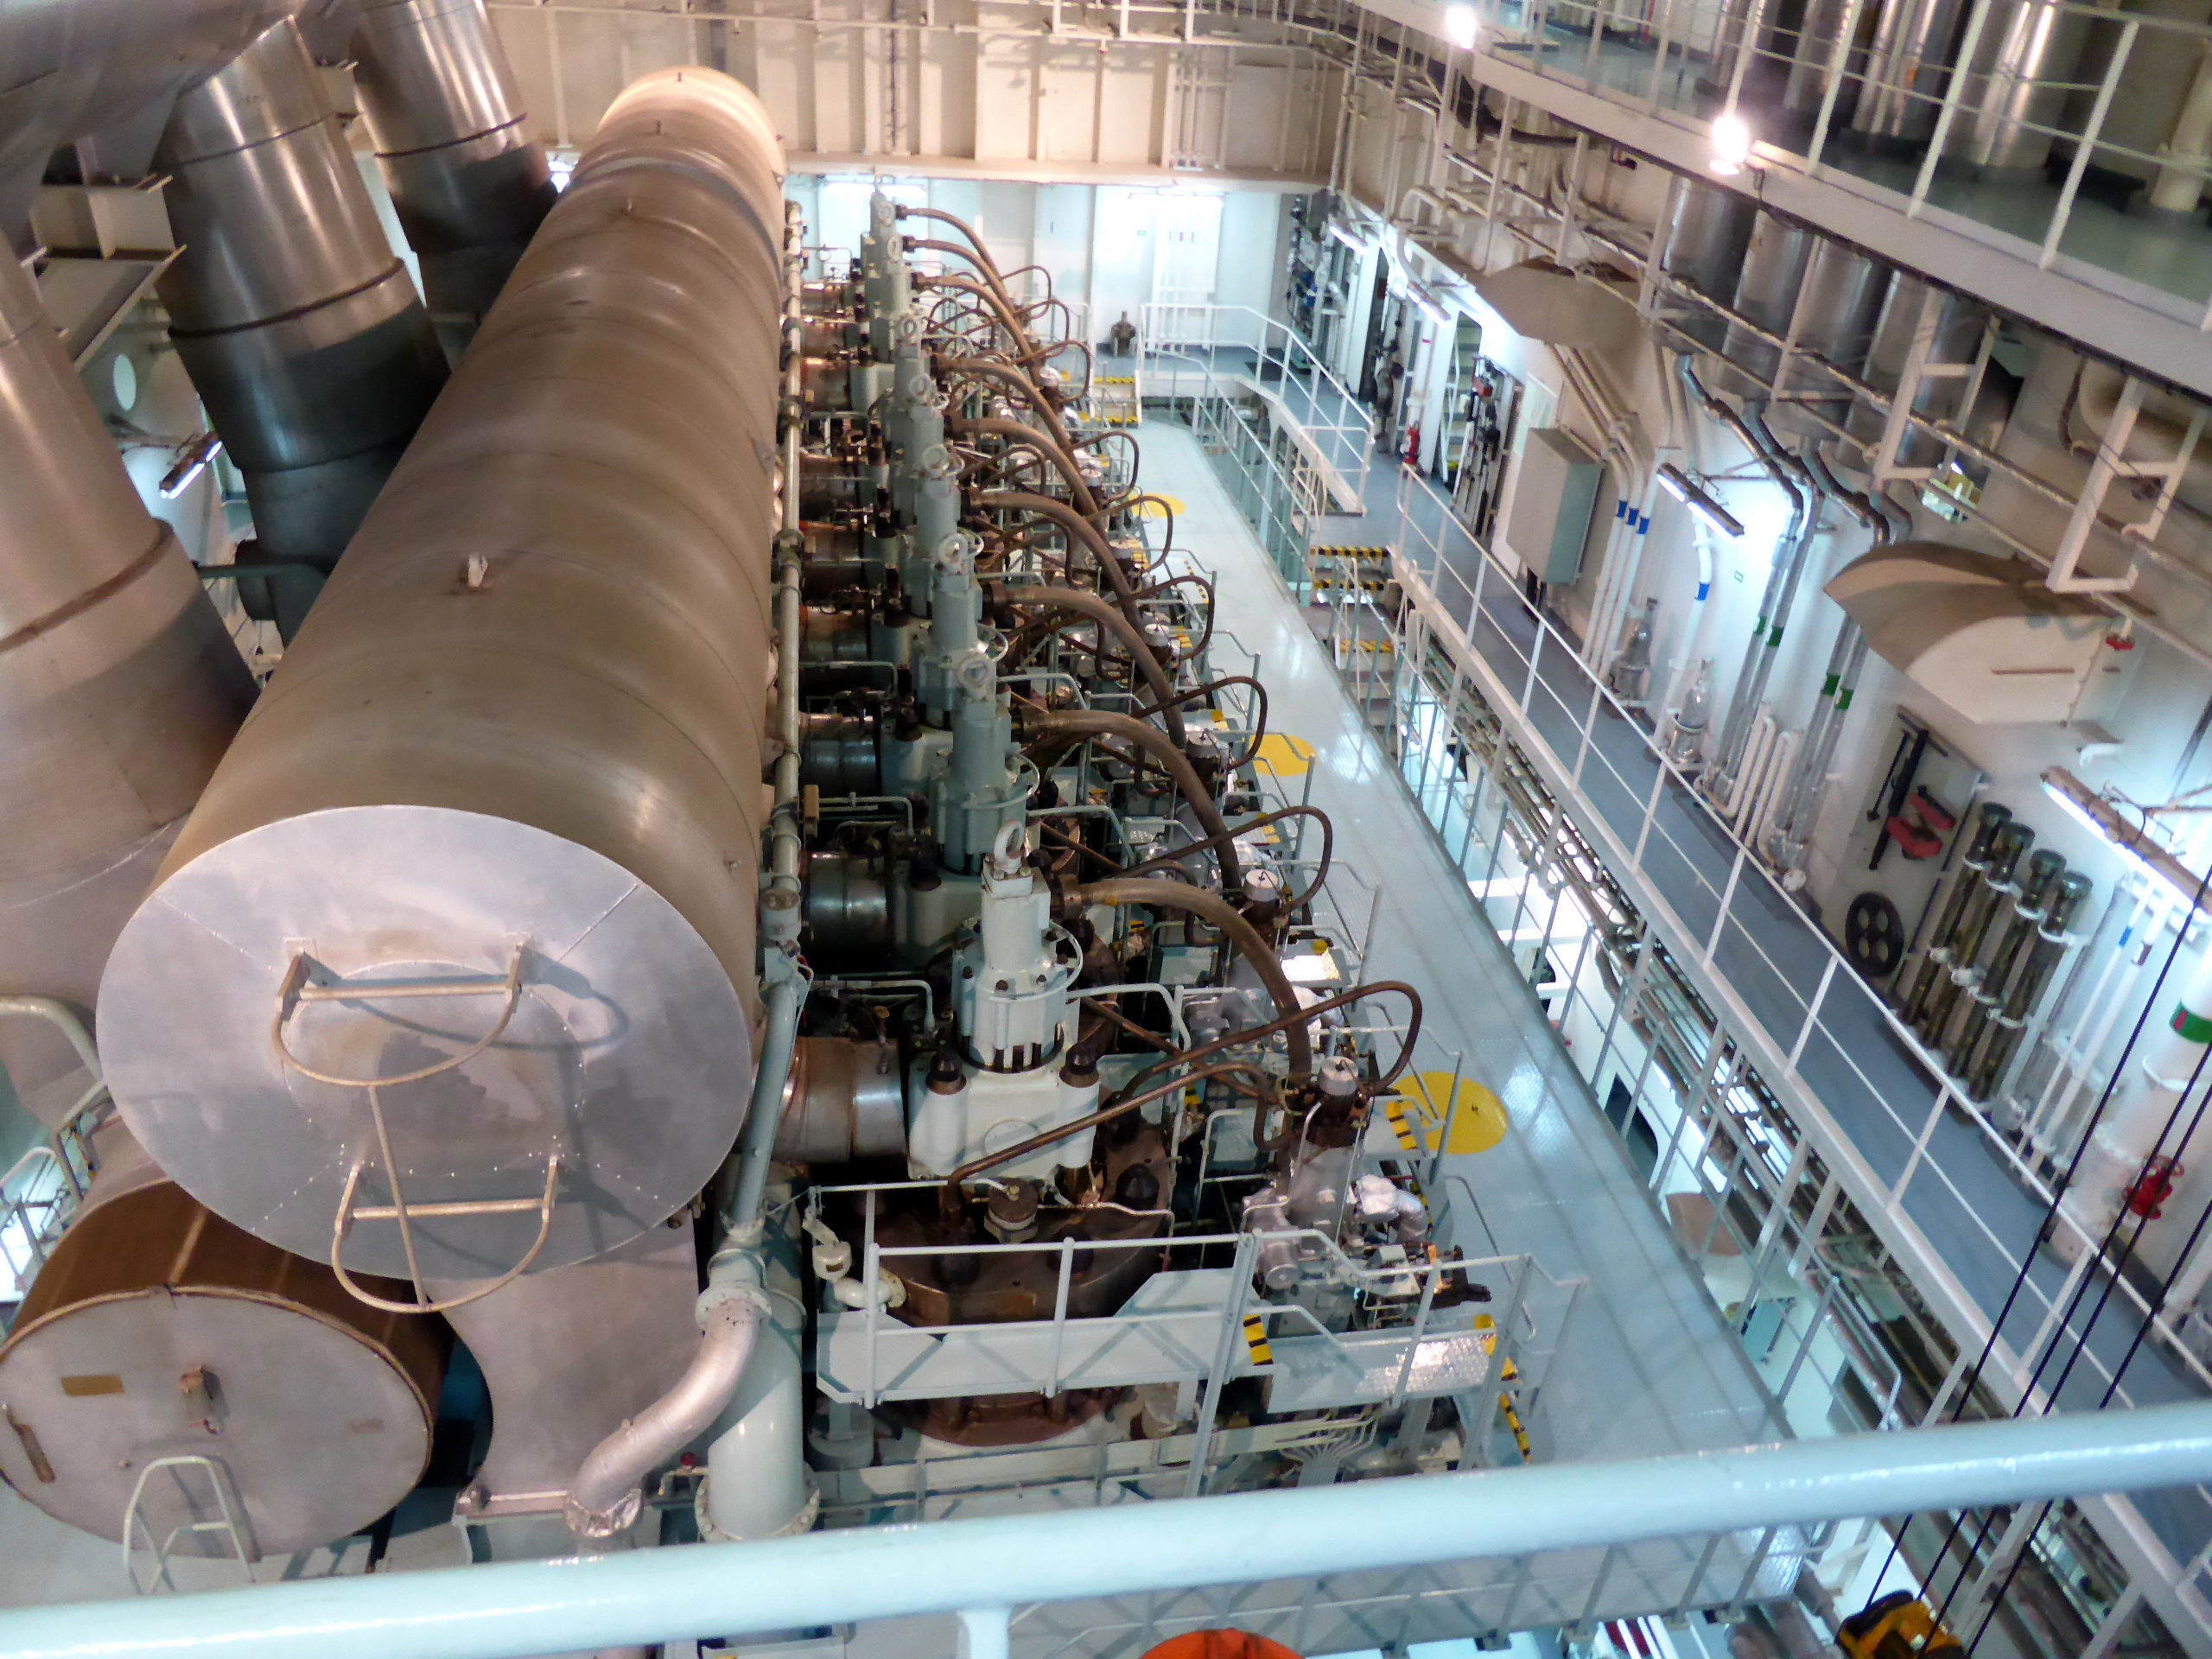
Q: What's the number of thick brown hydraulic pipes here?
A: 9